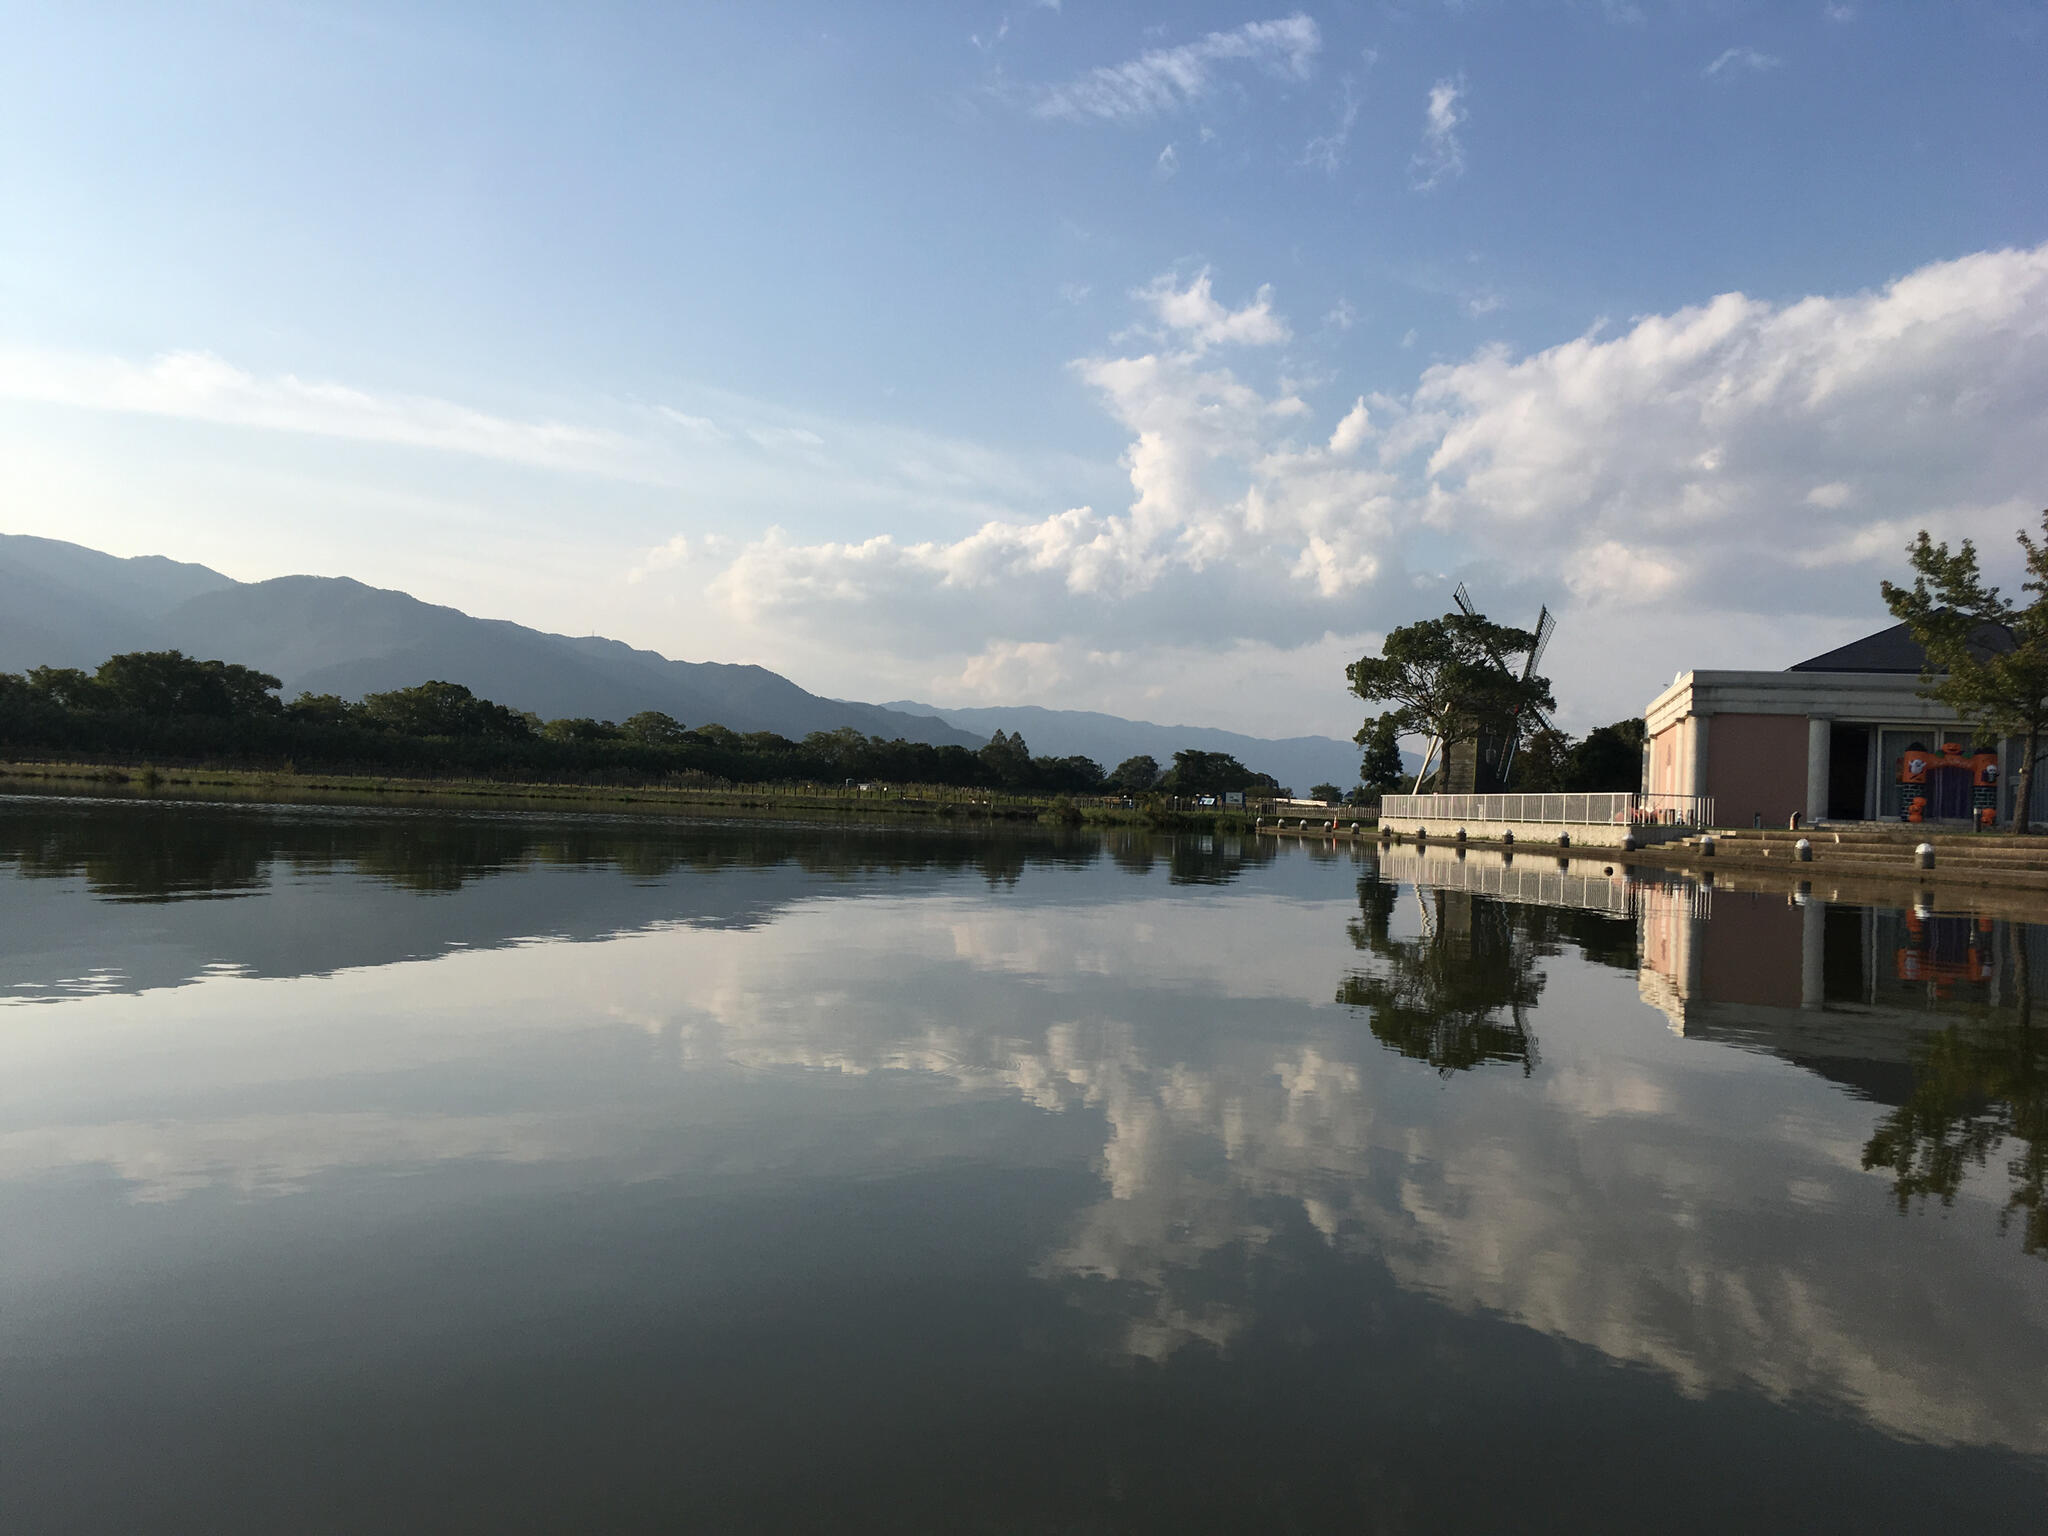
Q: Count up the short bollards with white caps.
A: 14